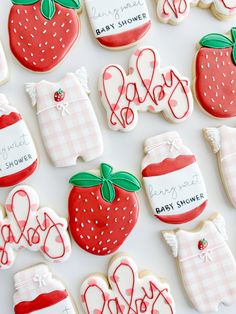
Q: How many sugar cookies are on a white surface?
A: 15